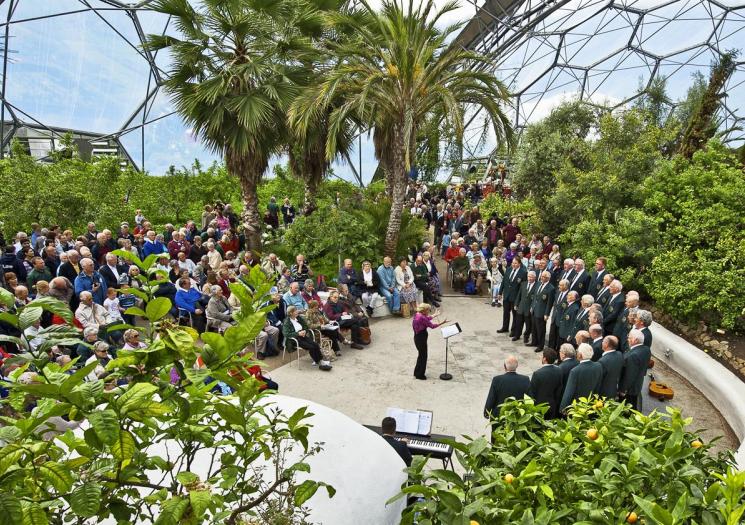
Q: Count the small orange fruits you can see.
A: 6